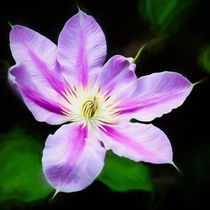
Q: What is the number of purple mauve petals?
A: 7